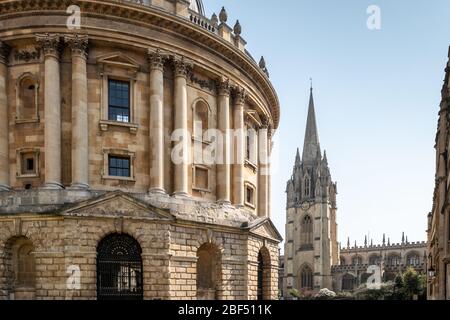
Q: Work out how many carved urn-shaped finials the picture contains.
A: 4